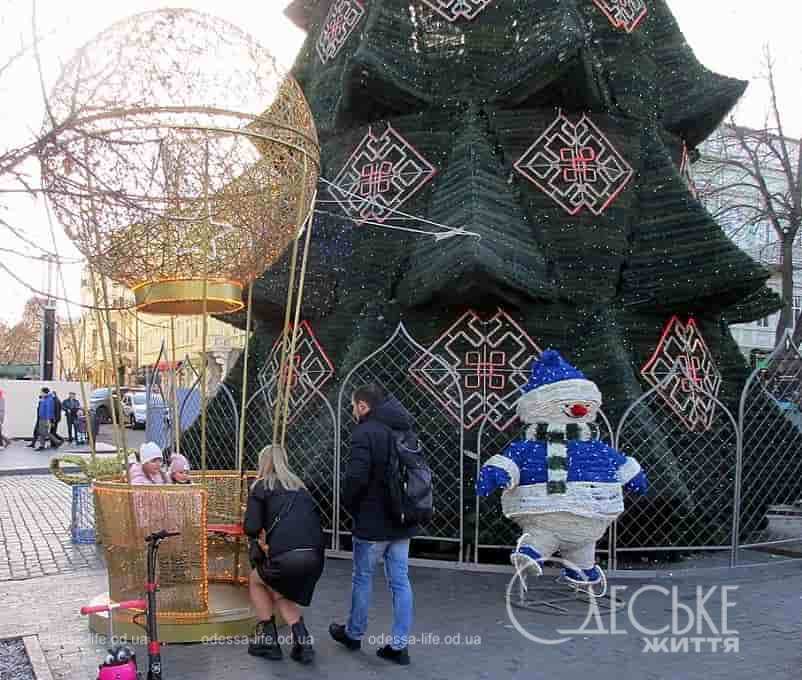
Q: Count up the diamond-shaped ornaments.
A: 9